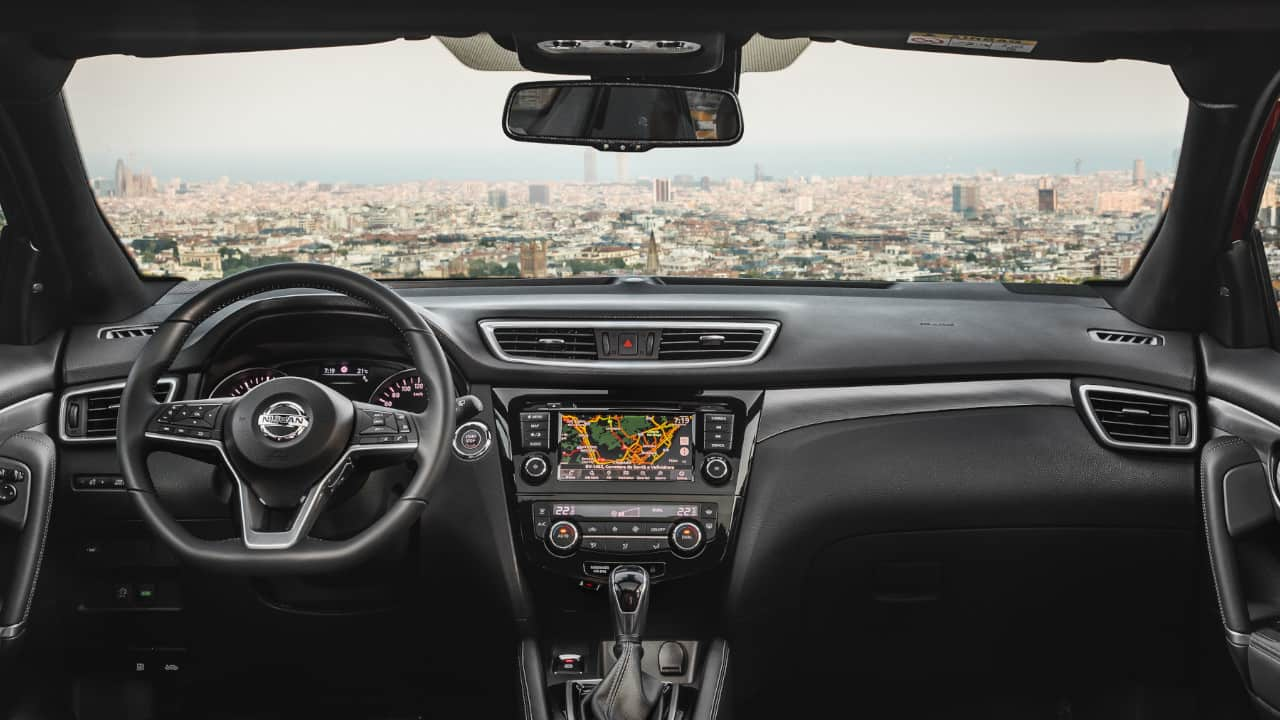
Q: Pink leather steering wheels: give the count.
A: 0